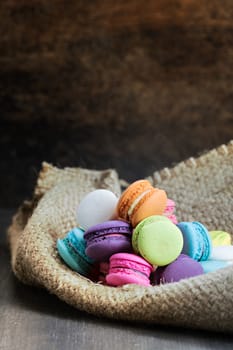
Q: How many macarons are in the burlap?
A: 12